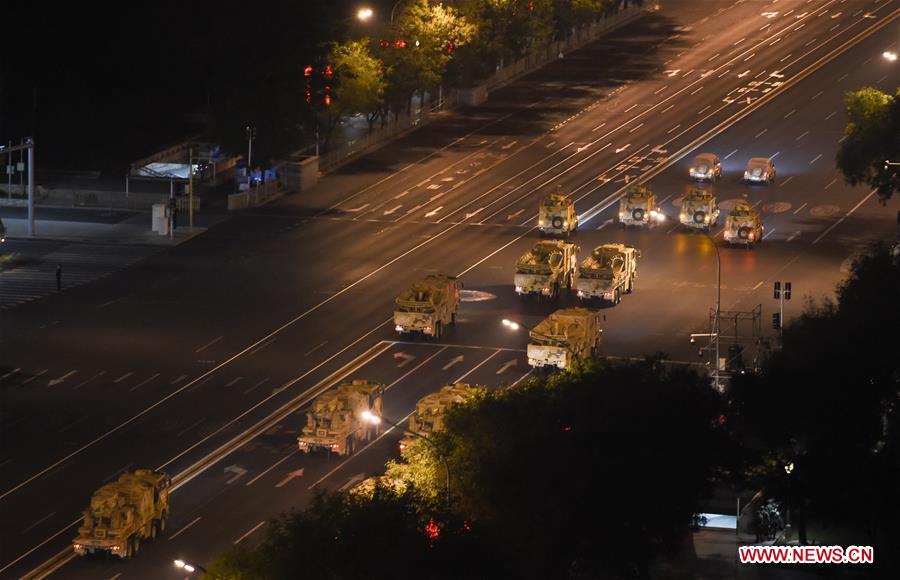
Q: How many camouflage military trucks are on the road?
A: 11